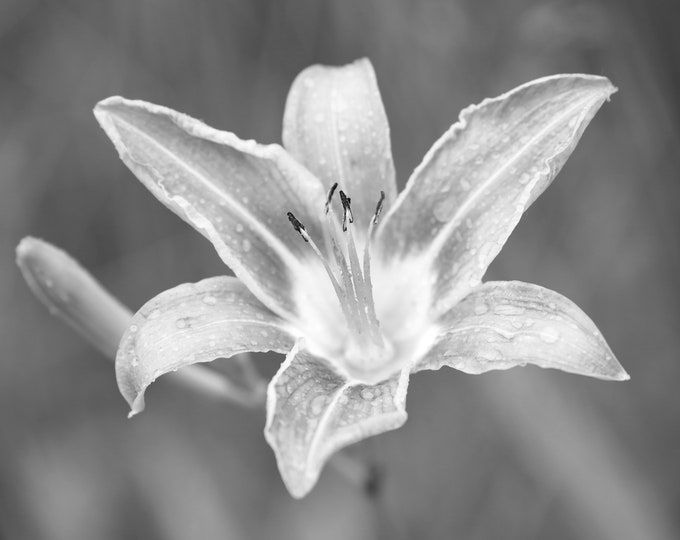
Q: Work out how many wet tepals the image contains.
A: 6